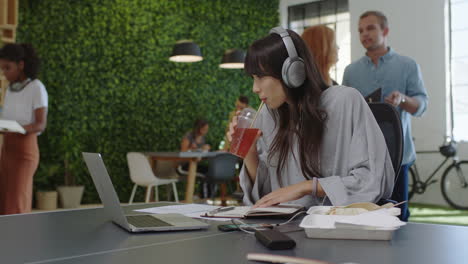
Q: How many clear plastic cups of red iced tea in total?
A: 1